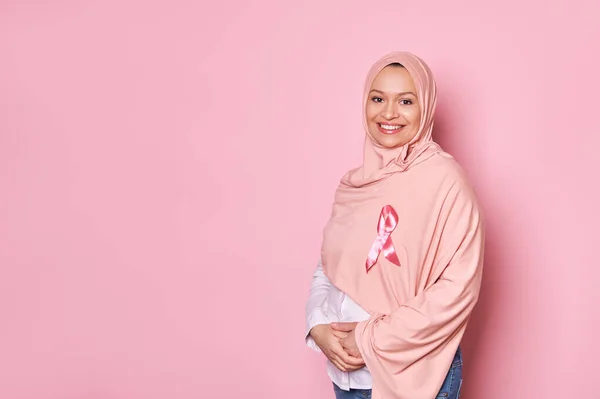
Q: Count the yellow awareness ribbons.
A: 0